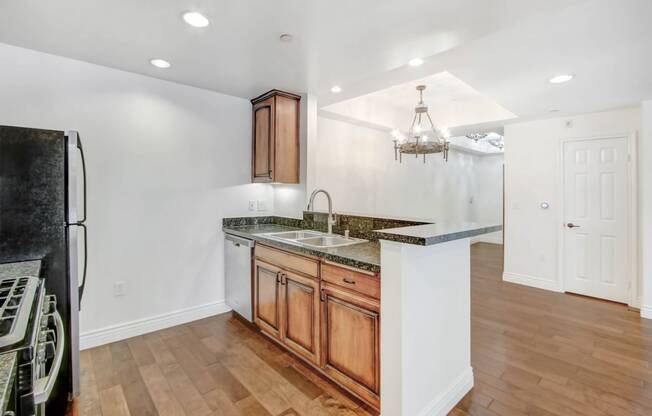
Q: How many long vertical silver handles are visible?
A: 2